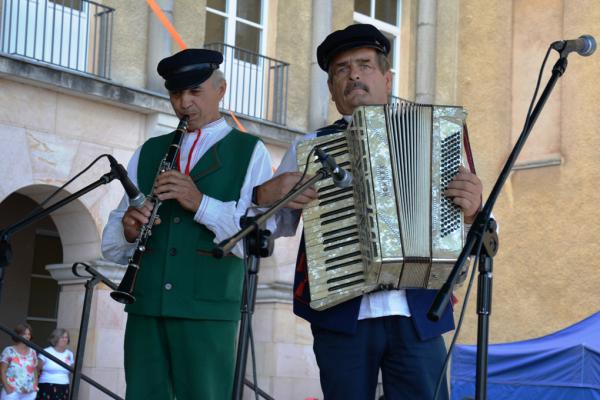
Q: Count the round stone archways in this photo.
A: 1